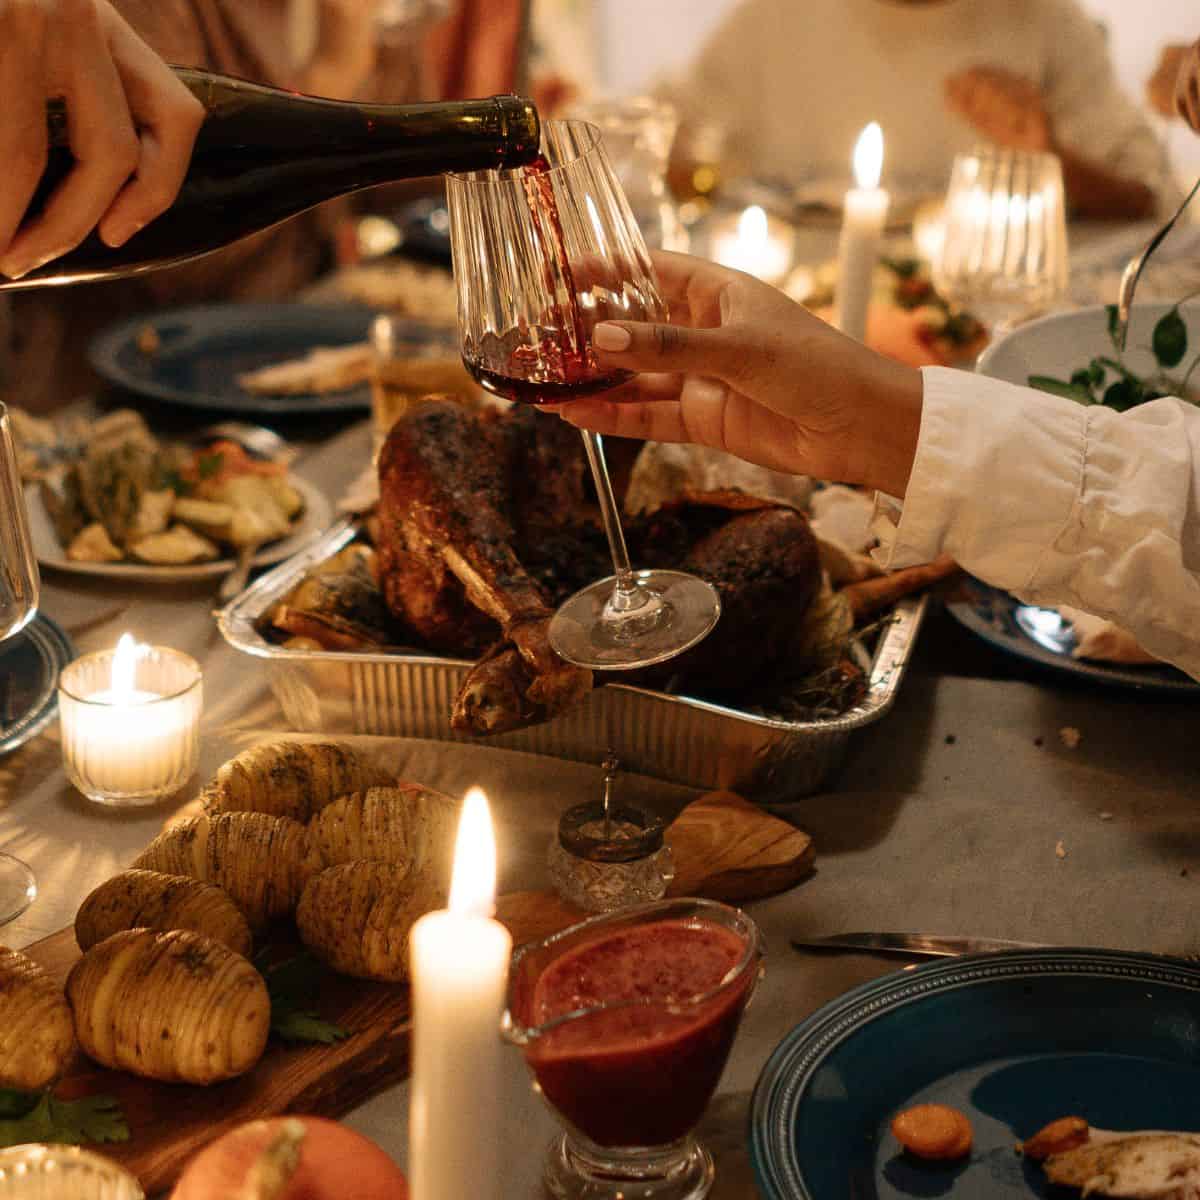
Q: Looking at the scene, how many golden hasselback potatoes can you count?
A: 7